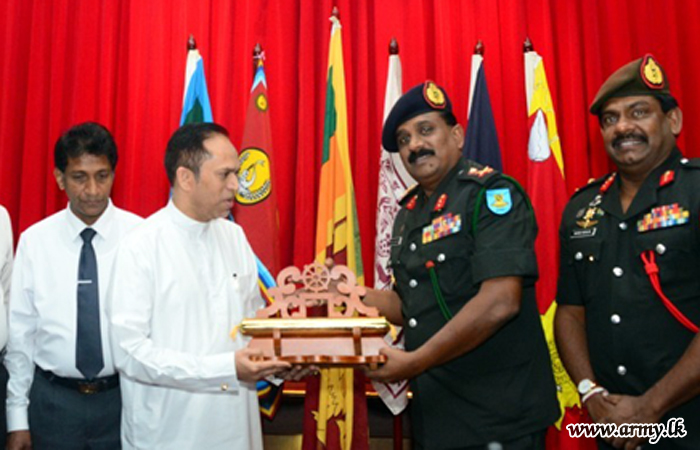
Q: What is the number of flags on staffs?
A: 6